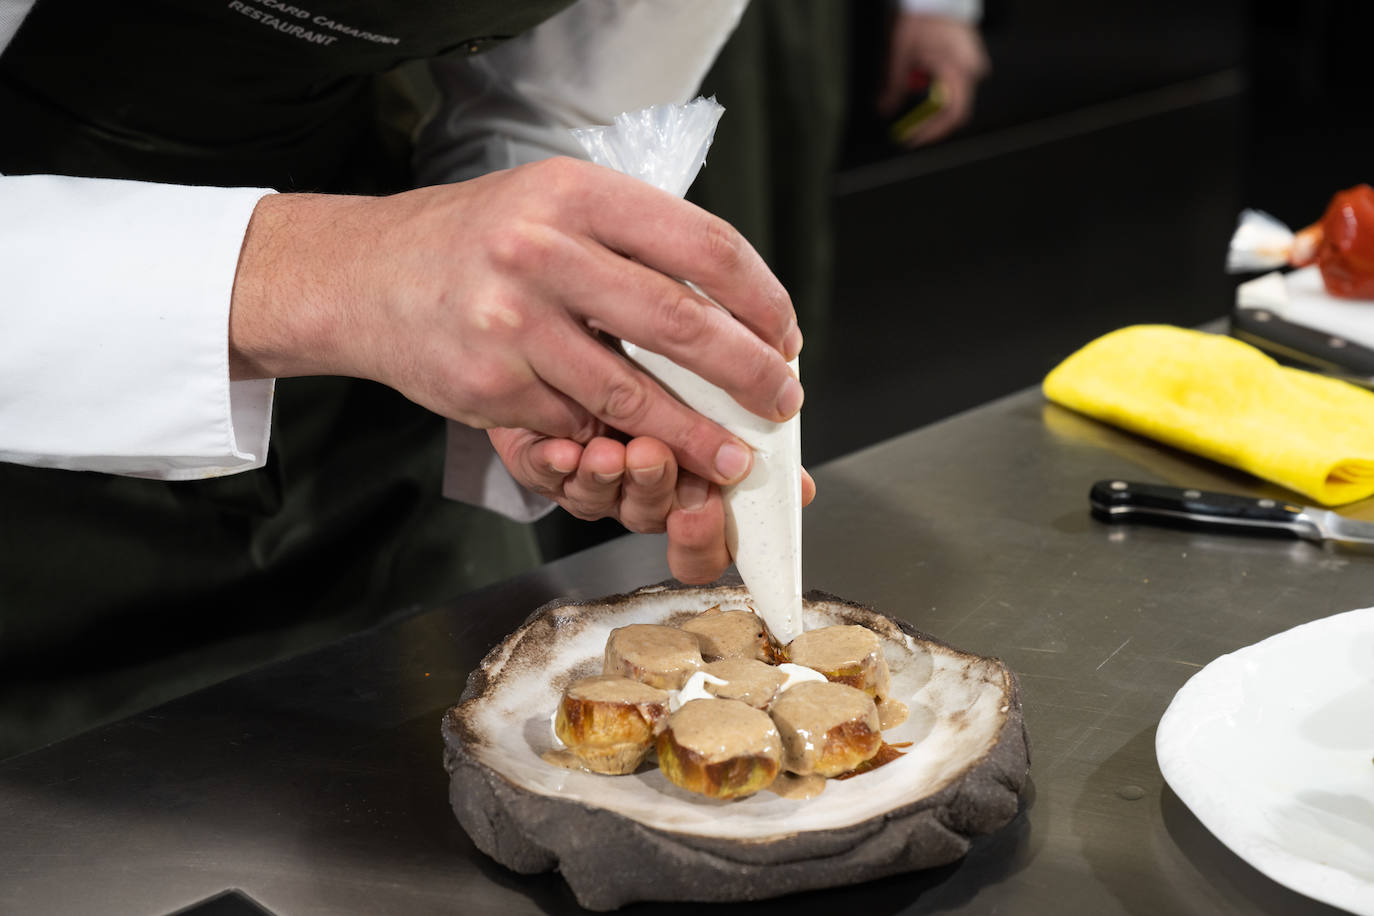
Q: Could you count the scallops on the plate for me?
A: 7